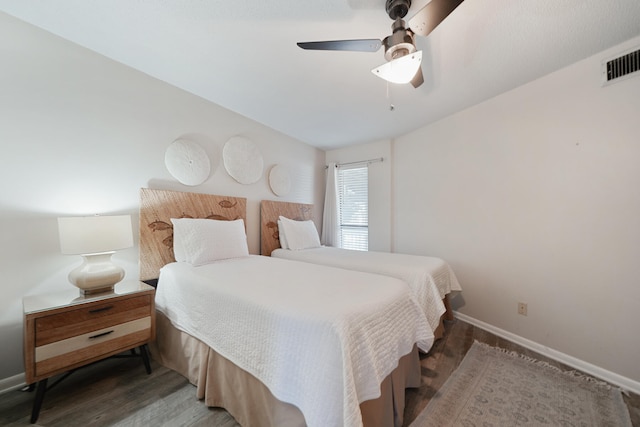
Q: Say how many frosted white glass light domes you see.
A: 1